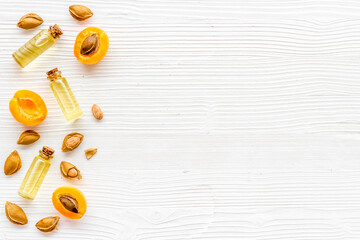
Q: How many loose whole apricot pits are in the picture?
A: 6